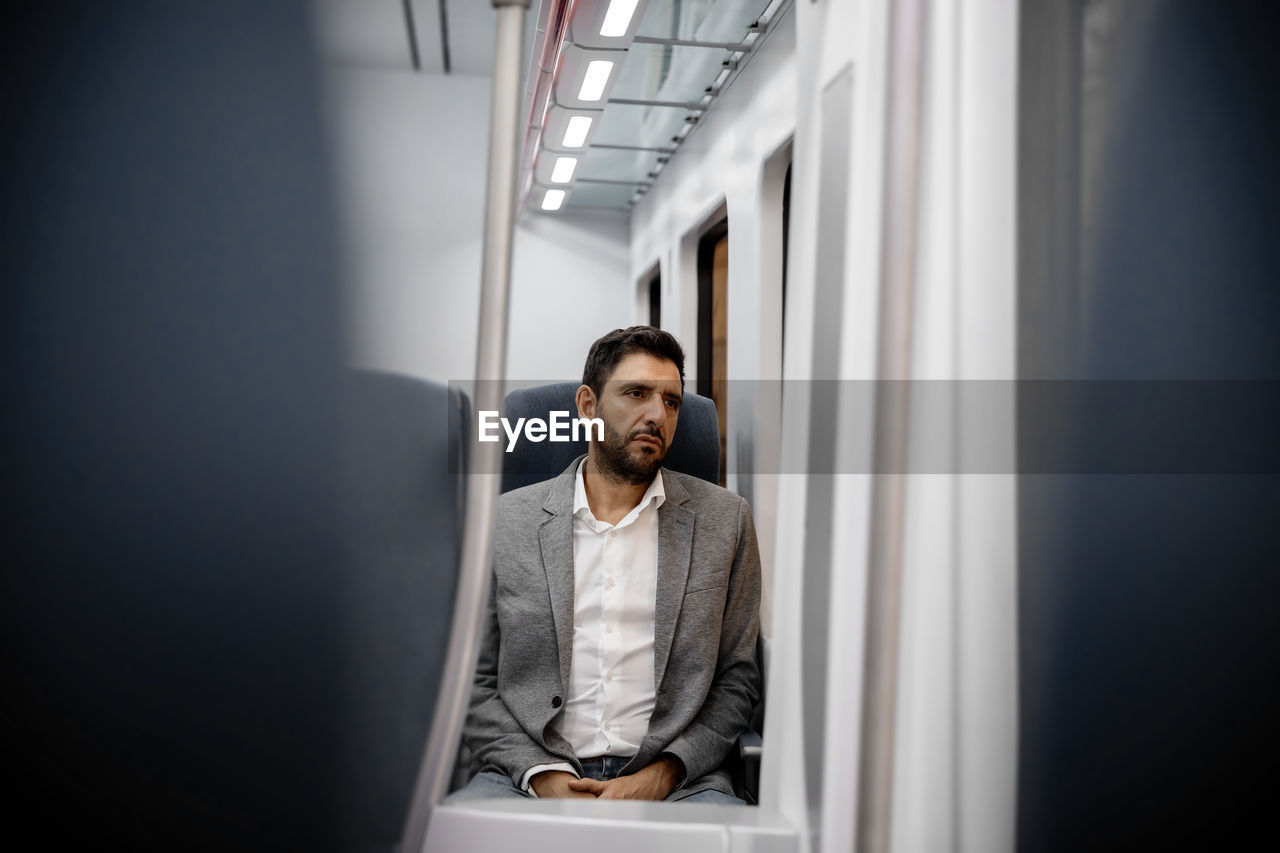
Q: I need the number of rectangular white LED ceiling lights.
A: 5